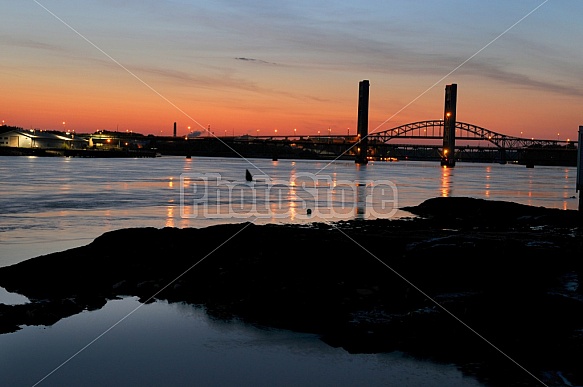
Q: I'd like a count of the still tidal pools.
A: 2